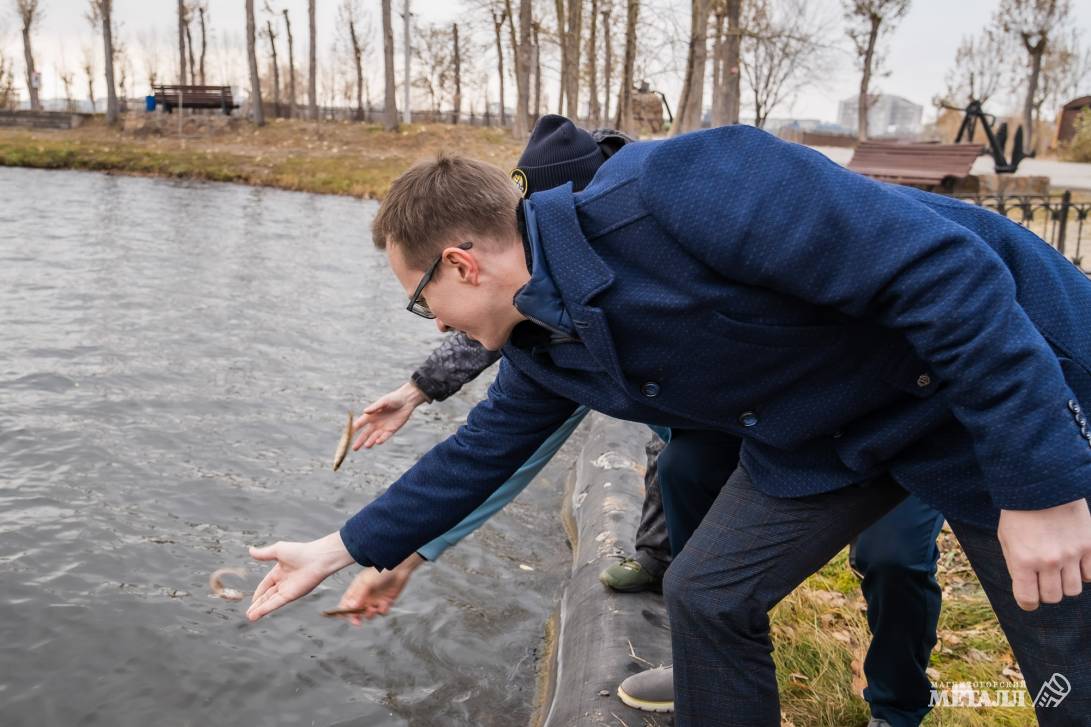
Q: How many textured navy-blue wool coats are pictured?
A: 1